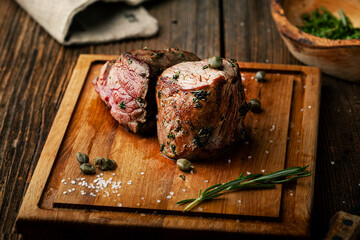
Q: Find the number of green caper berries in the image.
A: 8